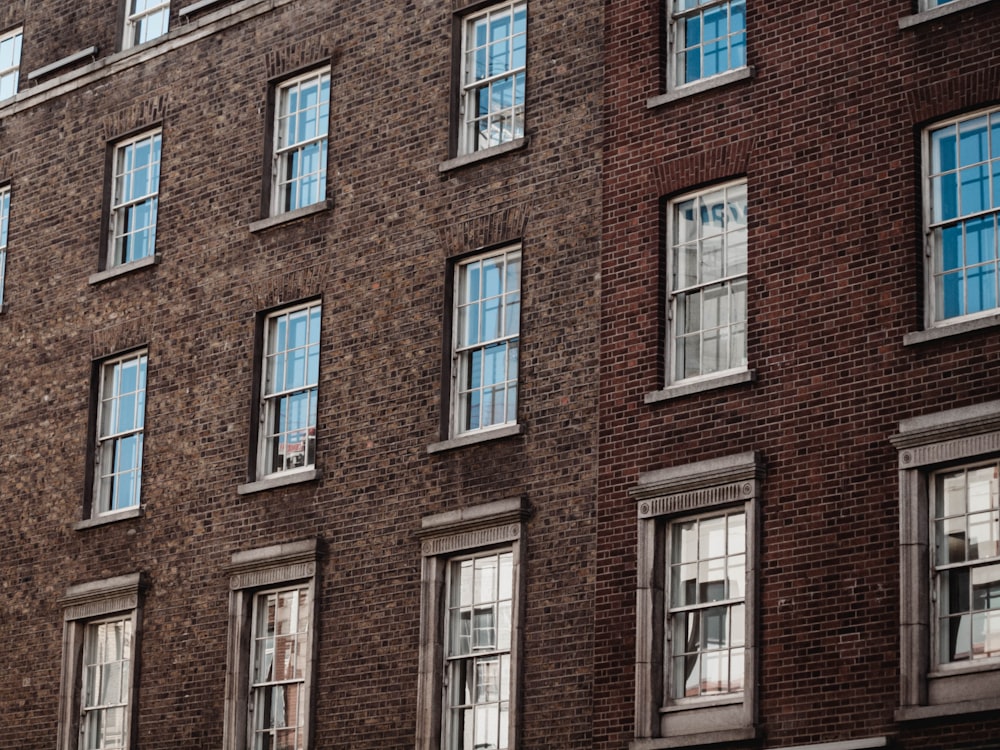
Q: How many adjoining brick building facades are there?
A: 2